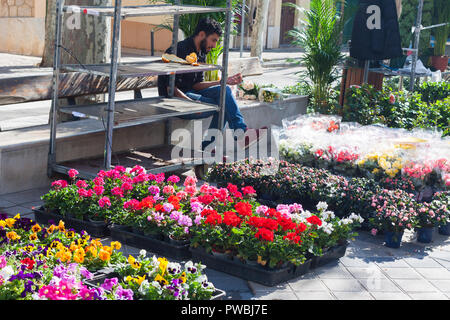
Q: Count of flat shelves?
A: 4